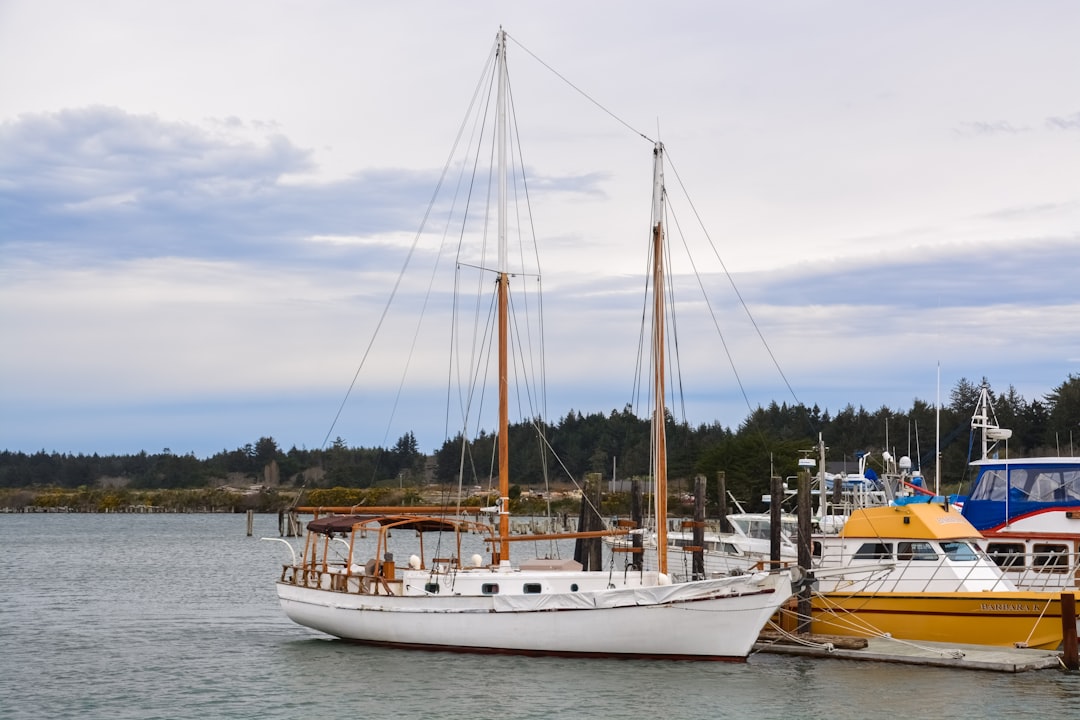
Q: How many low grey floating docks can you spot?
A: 1